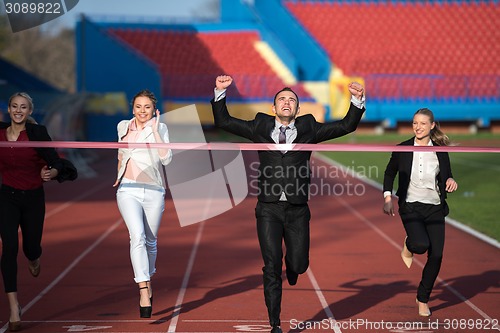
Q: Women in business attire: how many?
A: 3